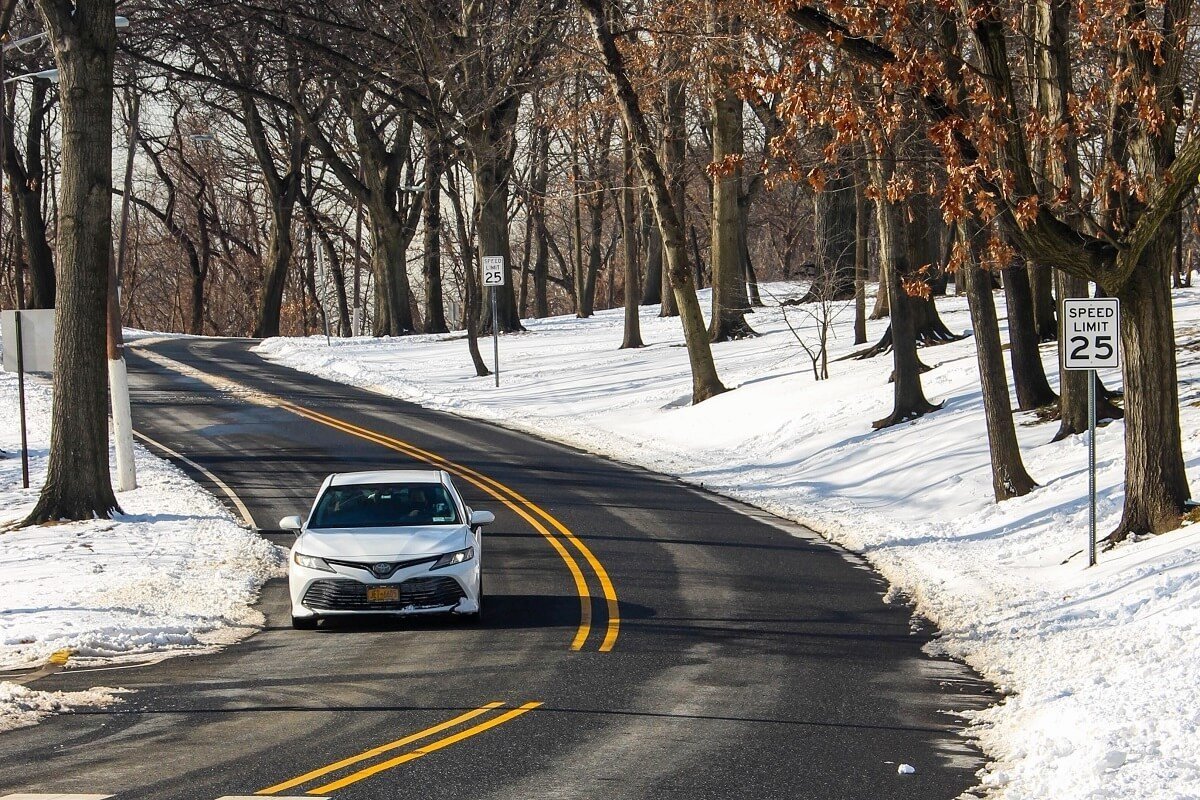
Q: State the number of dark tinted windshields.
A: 1